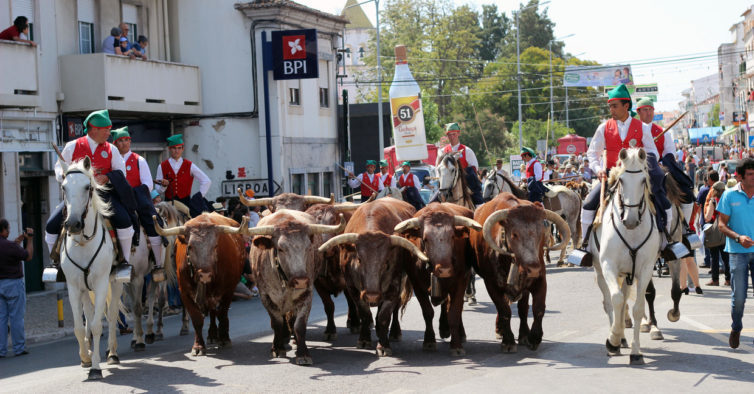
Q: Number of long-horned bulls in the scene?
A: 7